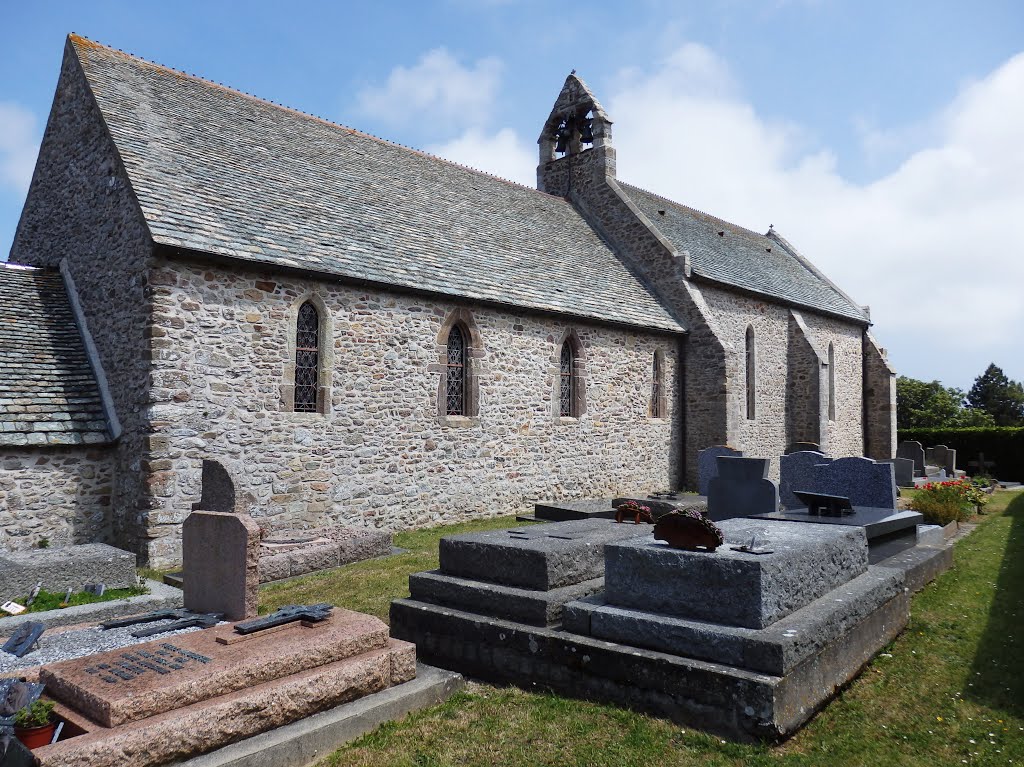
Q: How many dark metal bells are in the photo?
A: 2